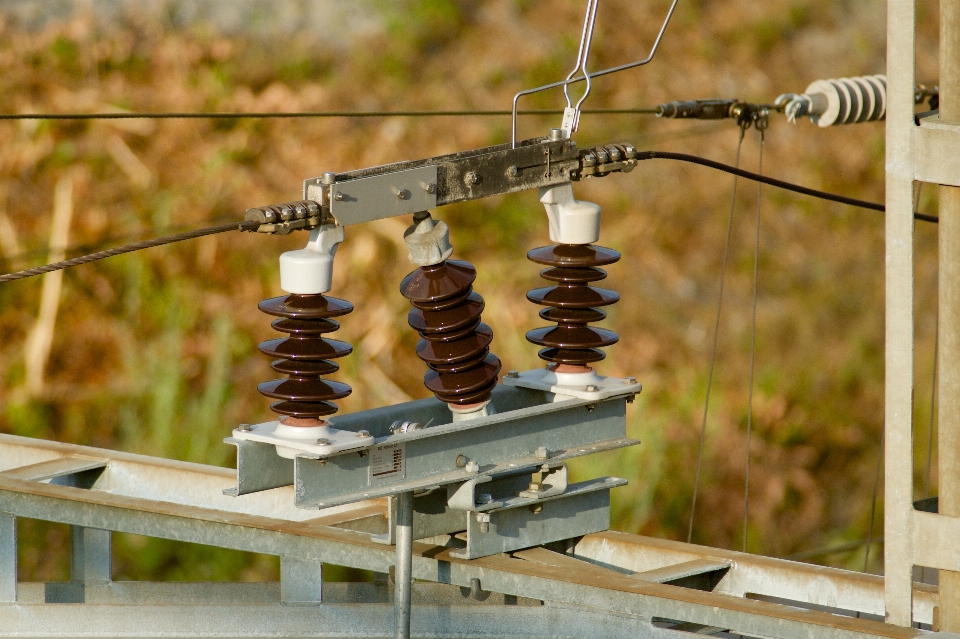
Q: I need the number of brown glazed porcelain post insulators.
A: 3